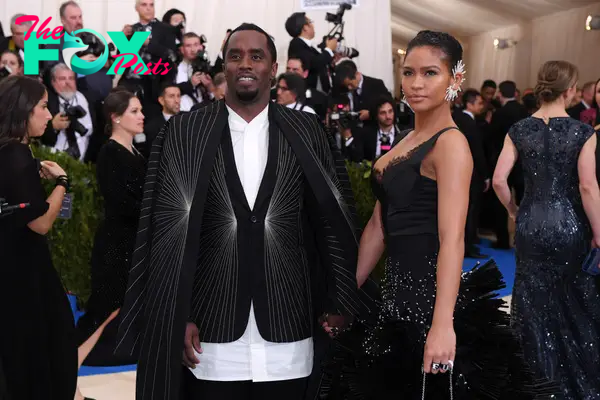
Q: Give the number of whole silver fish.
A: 0